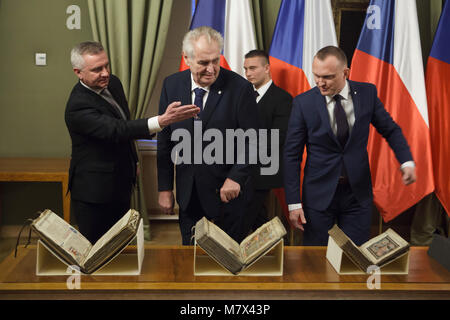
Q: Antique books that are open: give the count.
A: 3